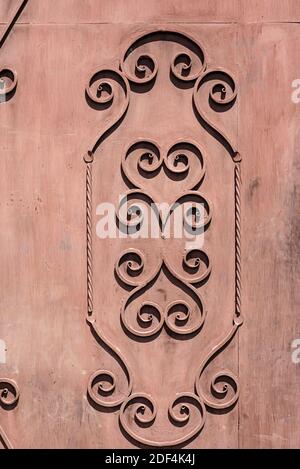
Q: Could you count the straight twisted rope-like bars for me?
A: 2